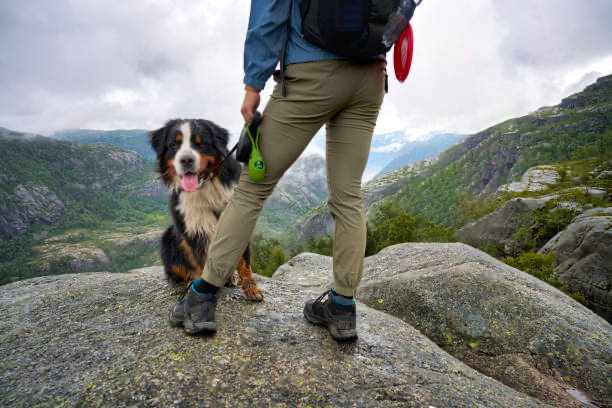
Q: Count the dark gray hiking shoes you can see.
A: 2